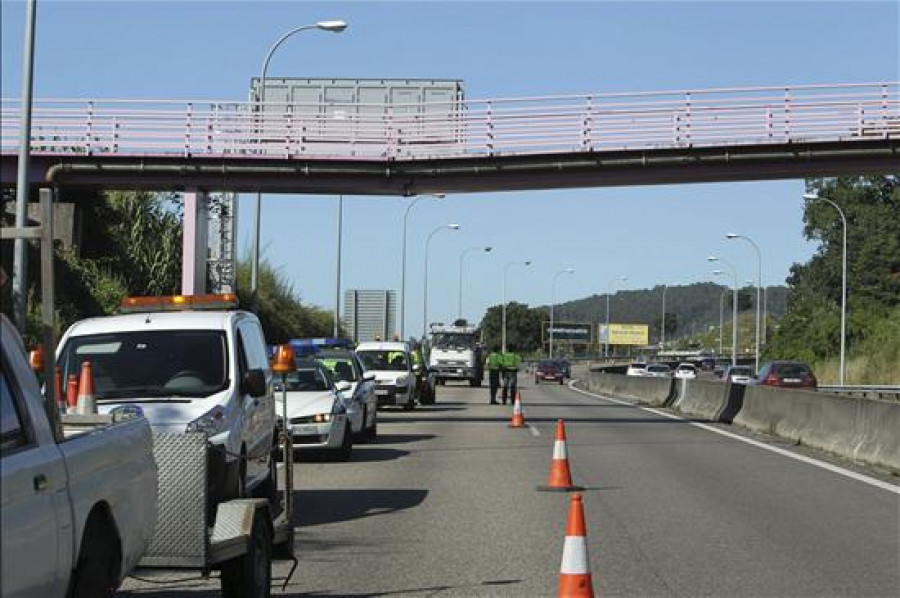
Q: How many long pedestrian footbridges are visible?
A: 1